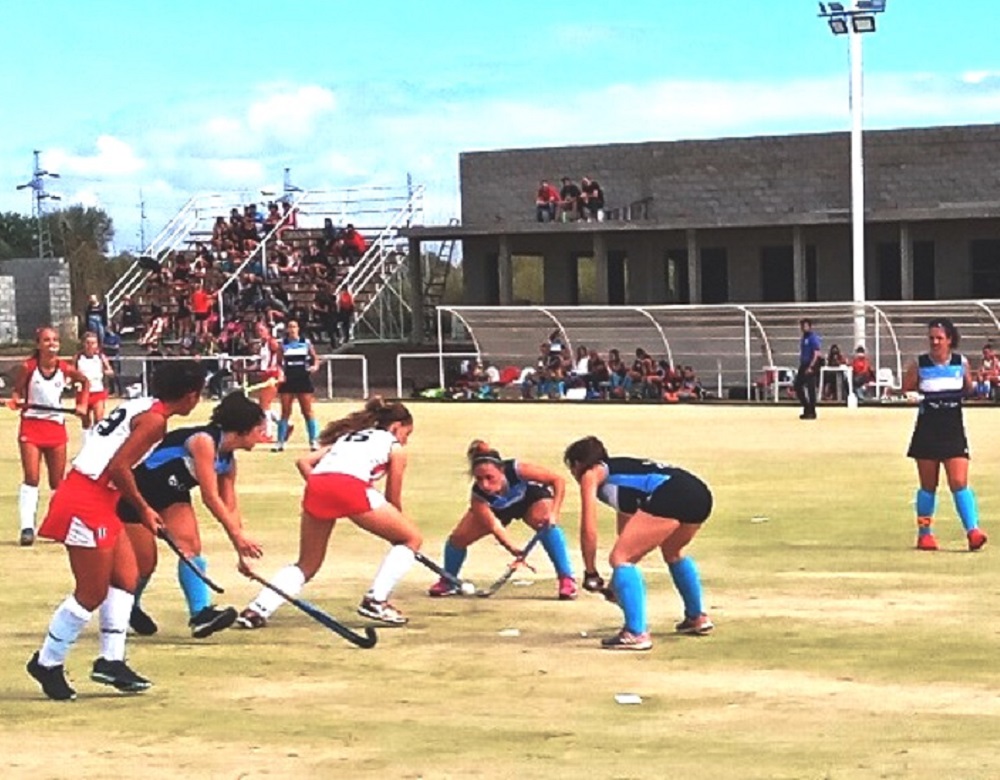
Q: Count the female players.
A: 10